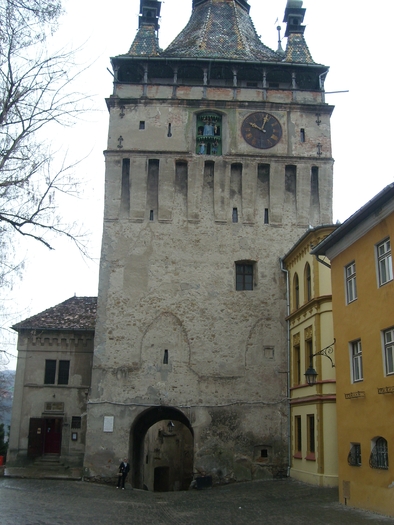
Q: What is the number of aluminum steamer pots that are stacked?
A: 0